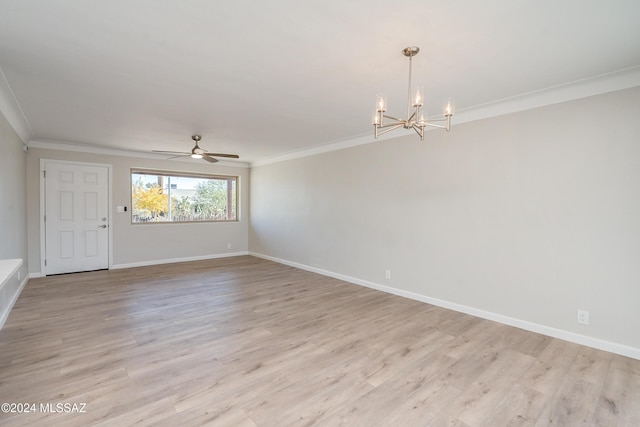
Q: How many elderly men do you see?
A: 0